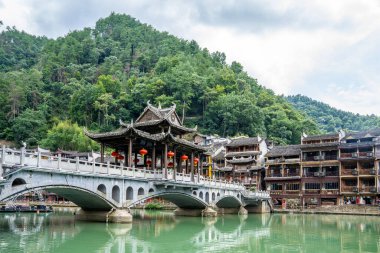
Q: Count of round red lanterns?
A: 9